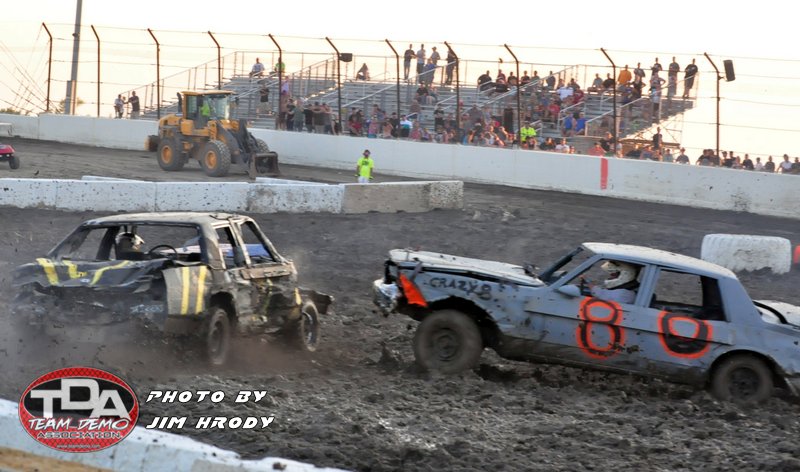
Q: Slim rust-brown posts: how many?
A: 11